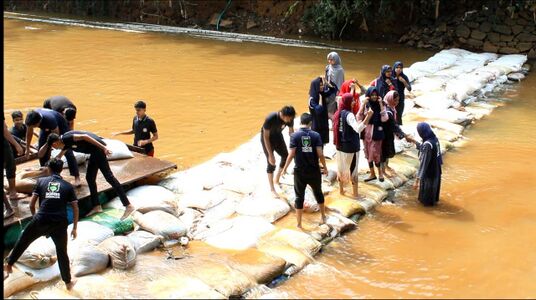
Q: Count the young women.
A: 9